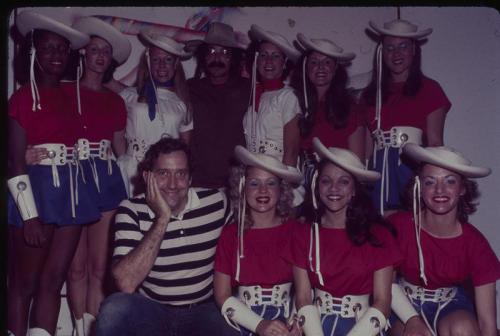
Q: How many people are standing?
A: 7